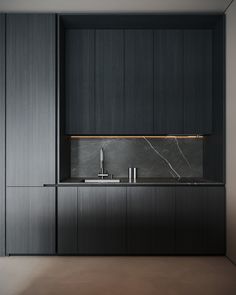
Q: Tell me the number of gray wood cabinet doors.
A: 11